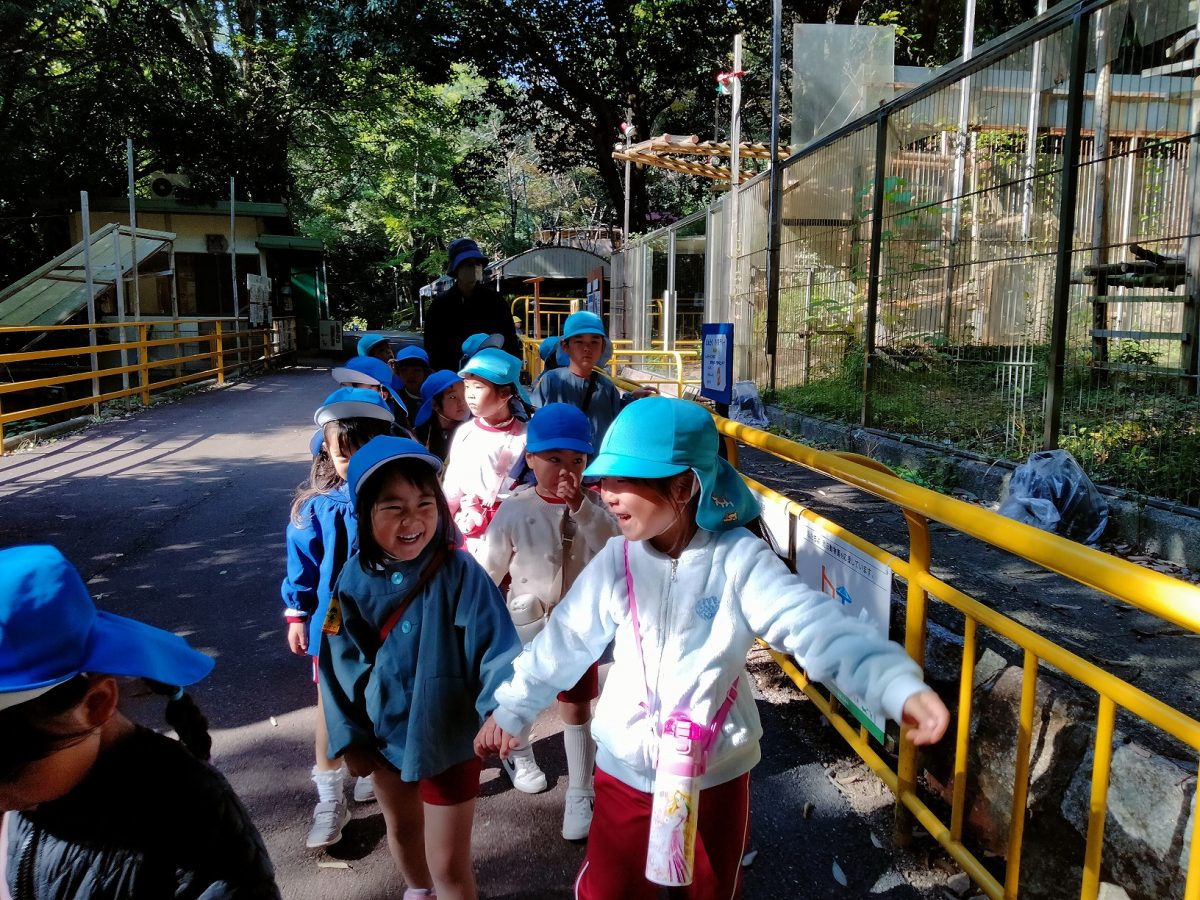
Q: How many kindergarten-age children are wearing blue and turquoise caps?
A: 13